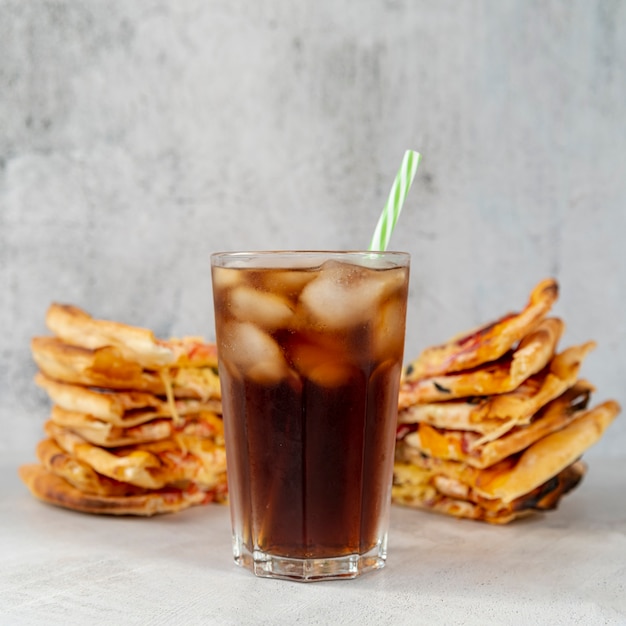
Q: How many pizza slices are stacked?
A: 13